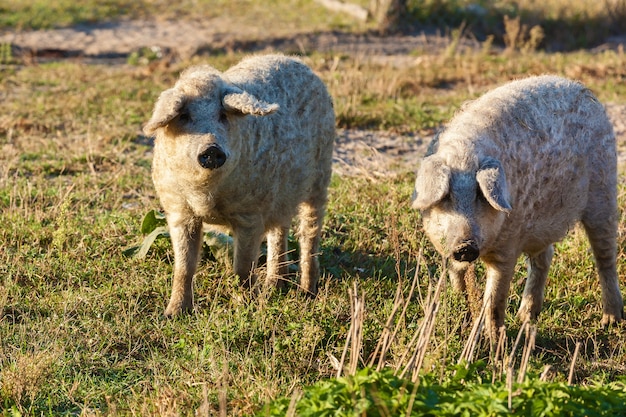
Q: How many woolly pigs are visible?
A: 2